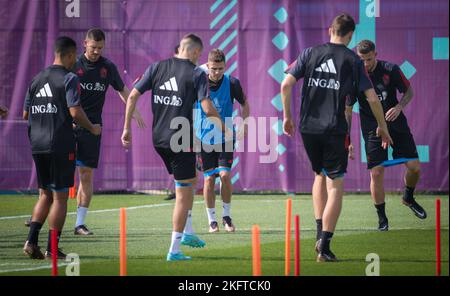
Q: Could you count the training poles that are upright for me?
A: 6